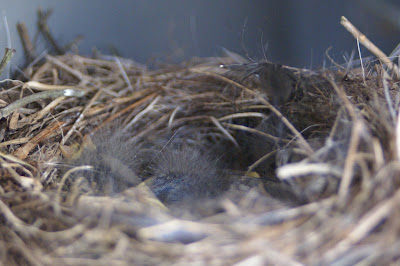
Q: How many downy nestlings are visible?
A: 2